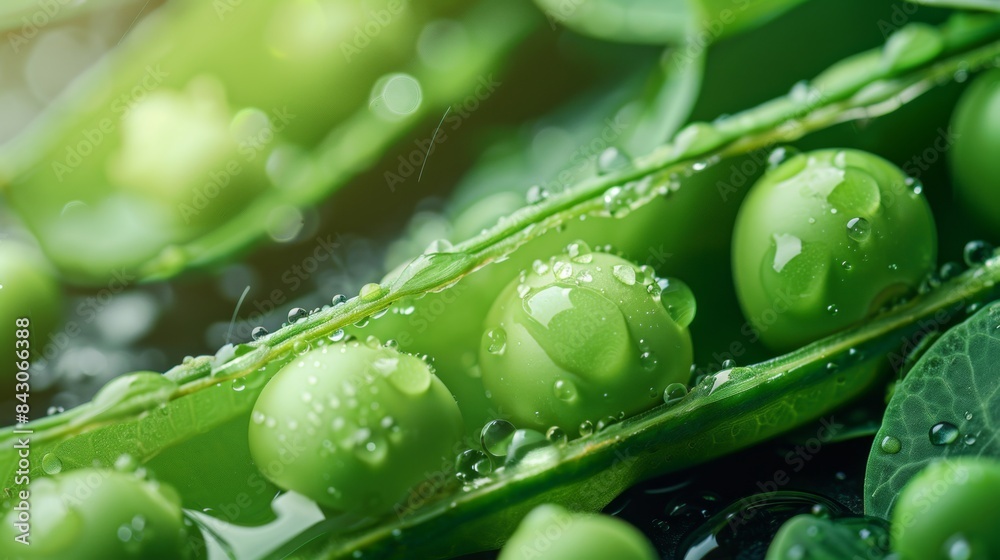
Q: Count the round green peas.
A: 8